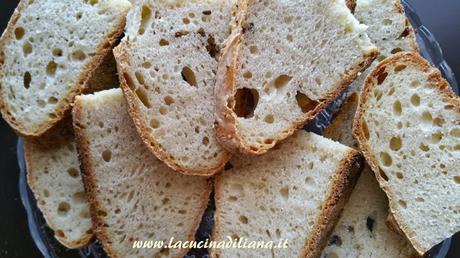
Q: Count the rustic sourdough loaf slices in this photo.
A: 9